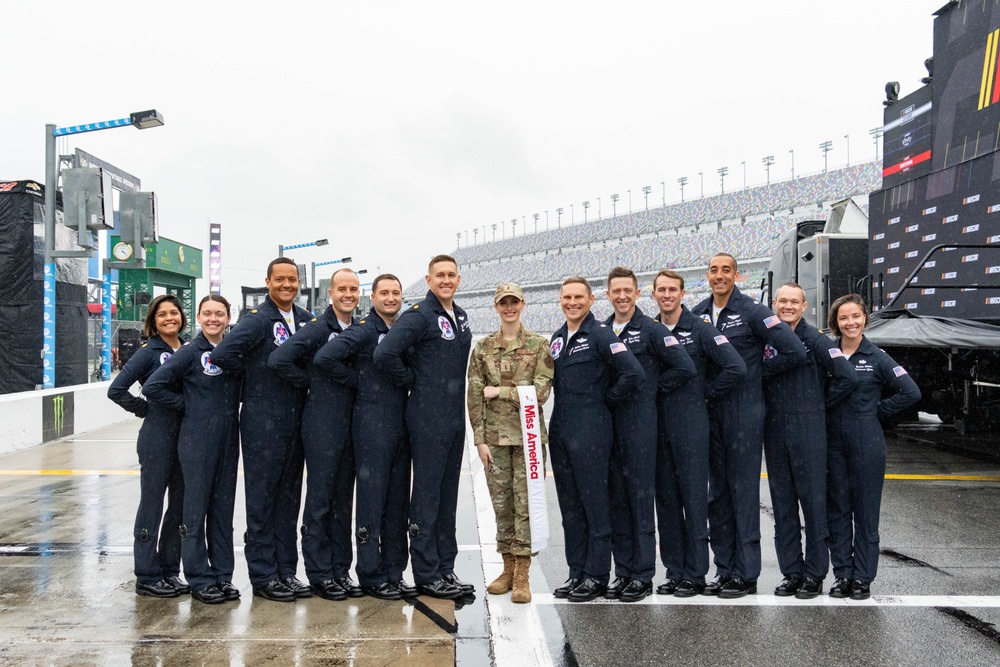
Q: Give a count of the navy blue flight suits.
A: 12